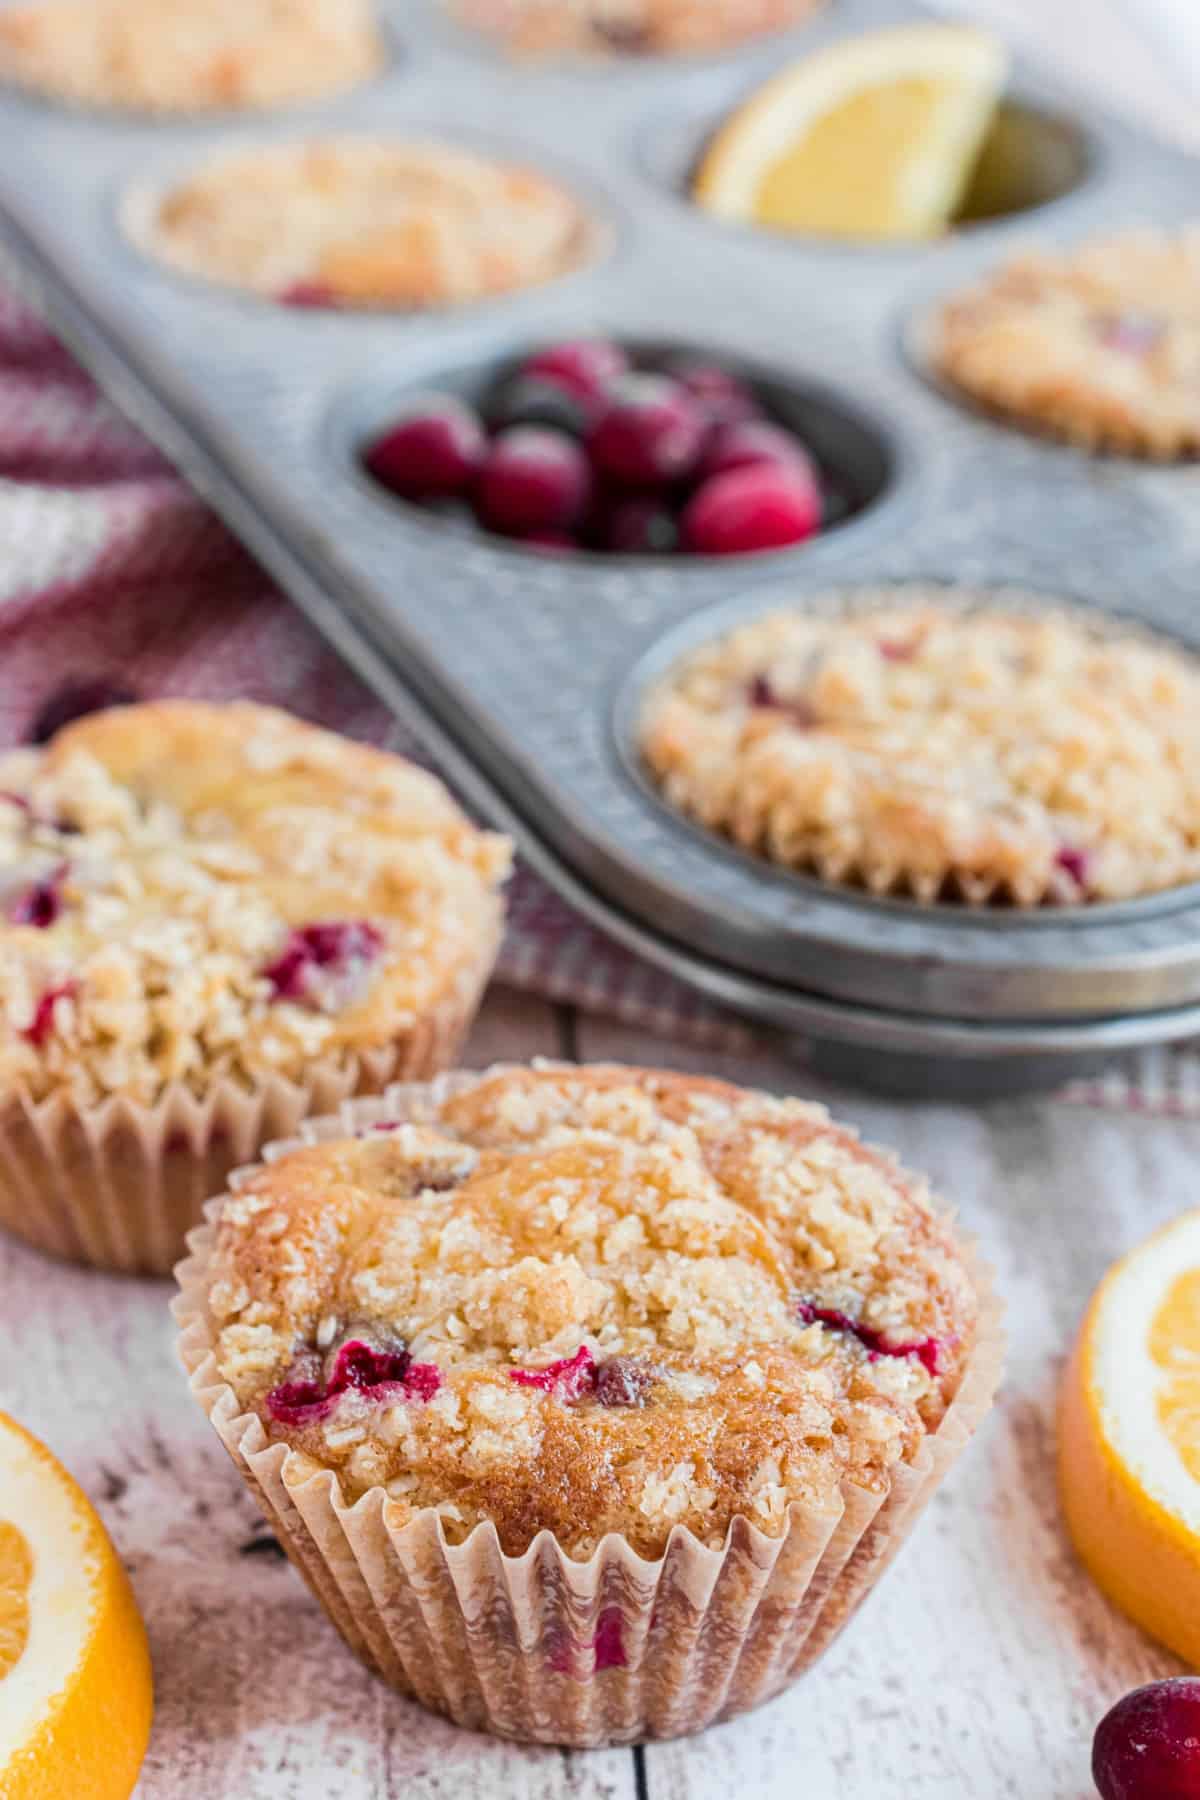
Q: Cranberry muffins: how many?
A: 7